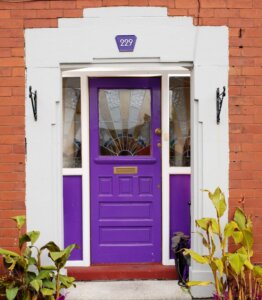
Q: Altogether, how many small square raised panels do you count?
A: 3